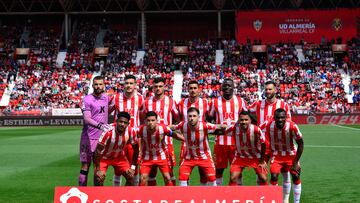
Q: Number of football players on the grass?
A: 11